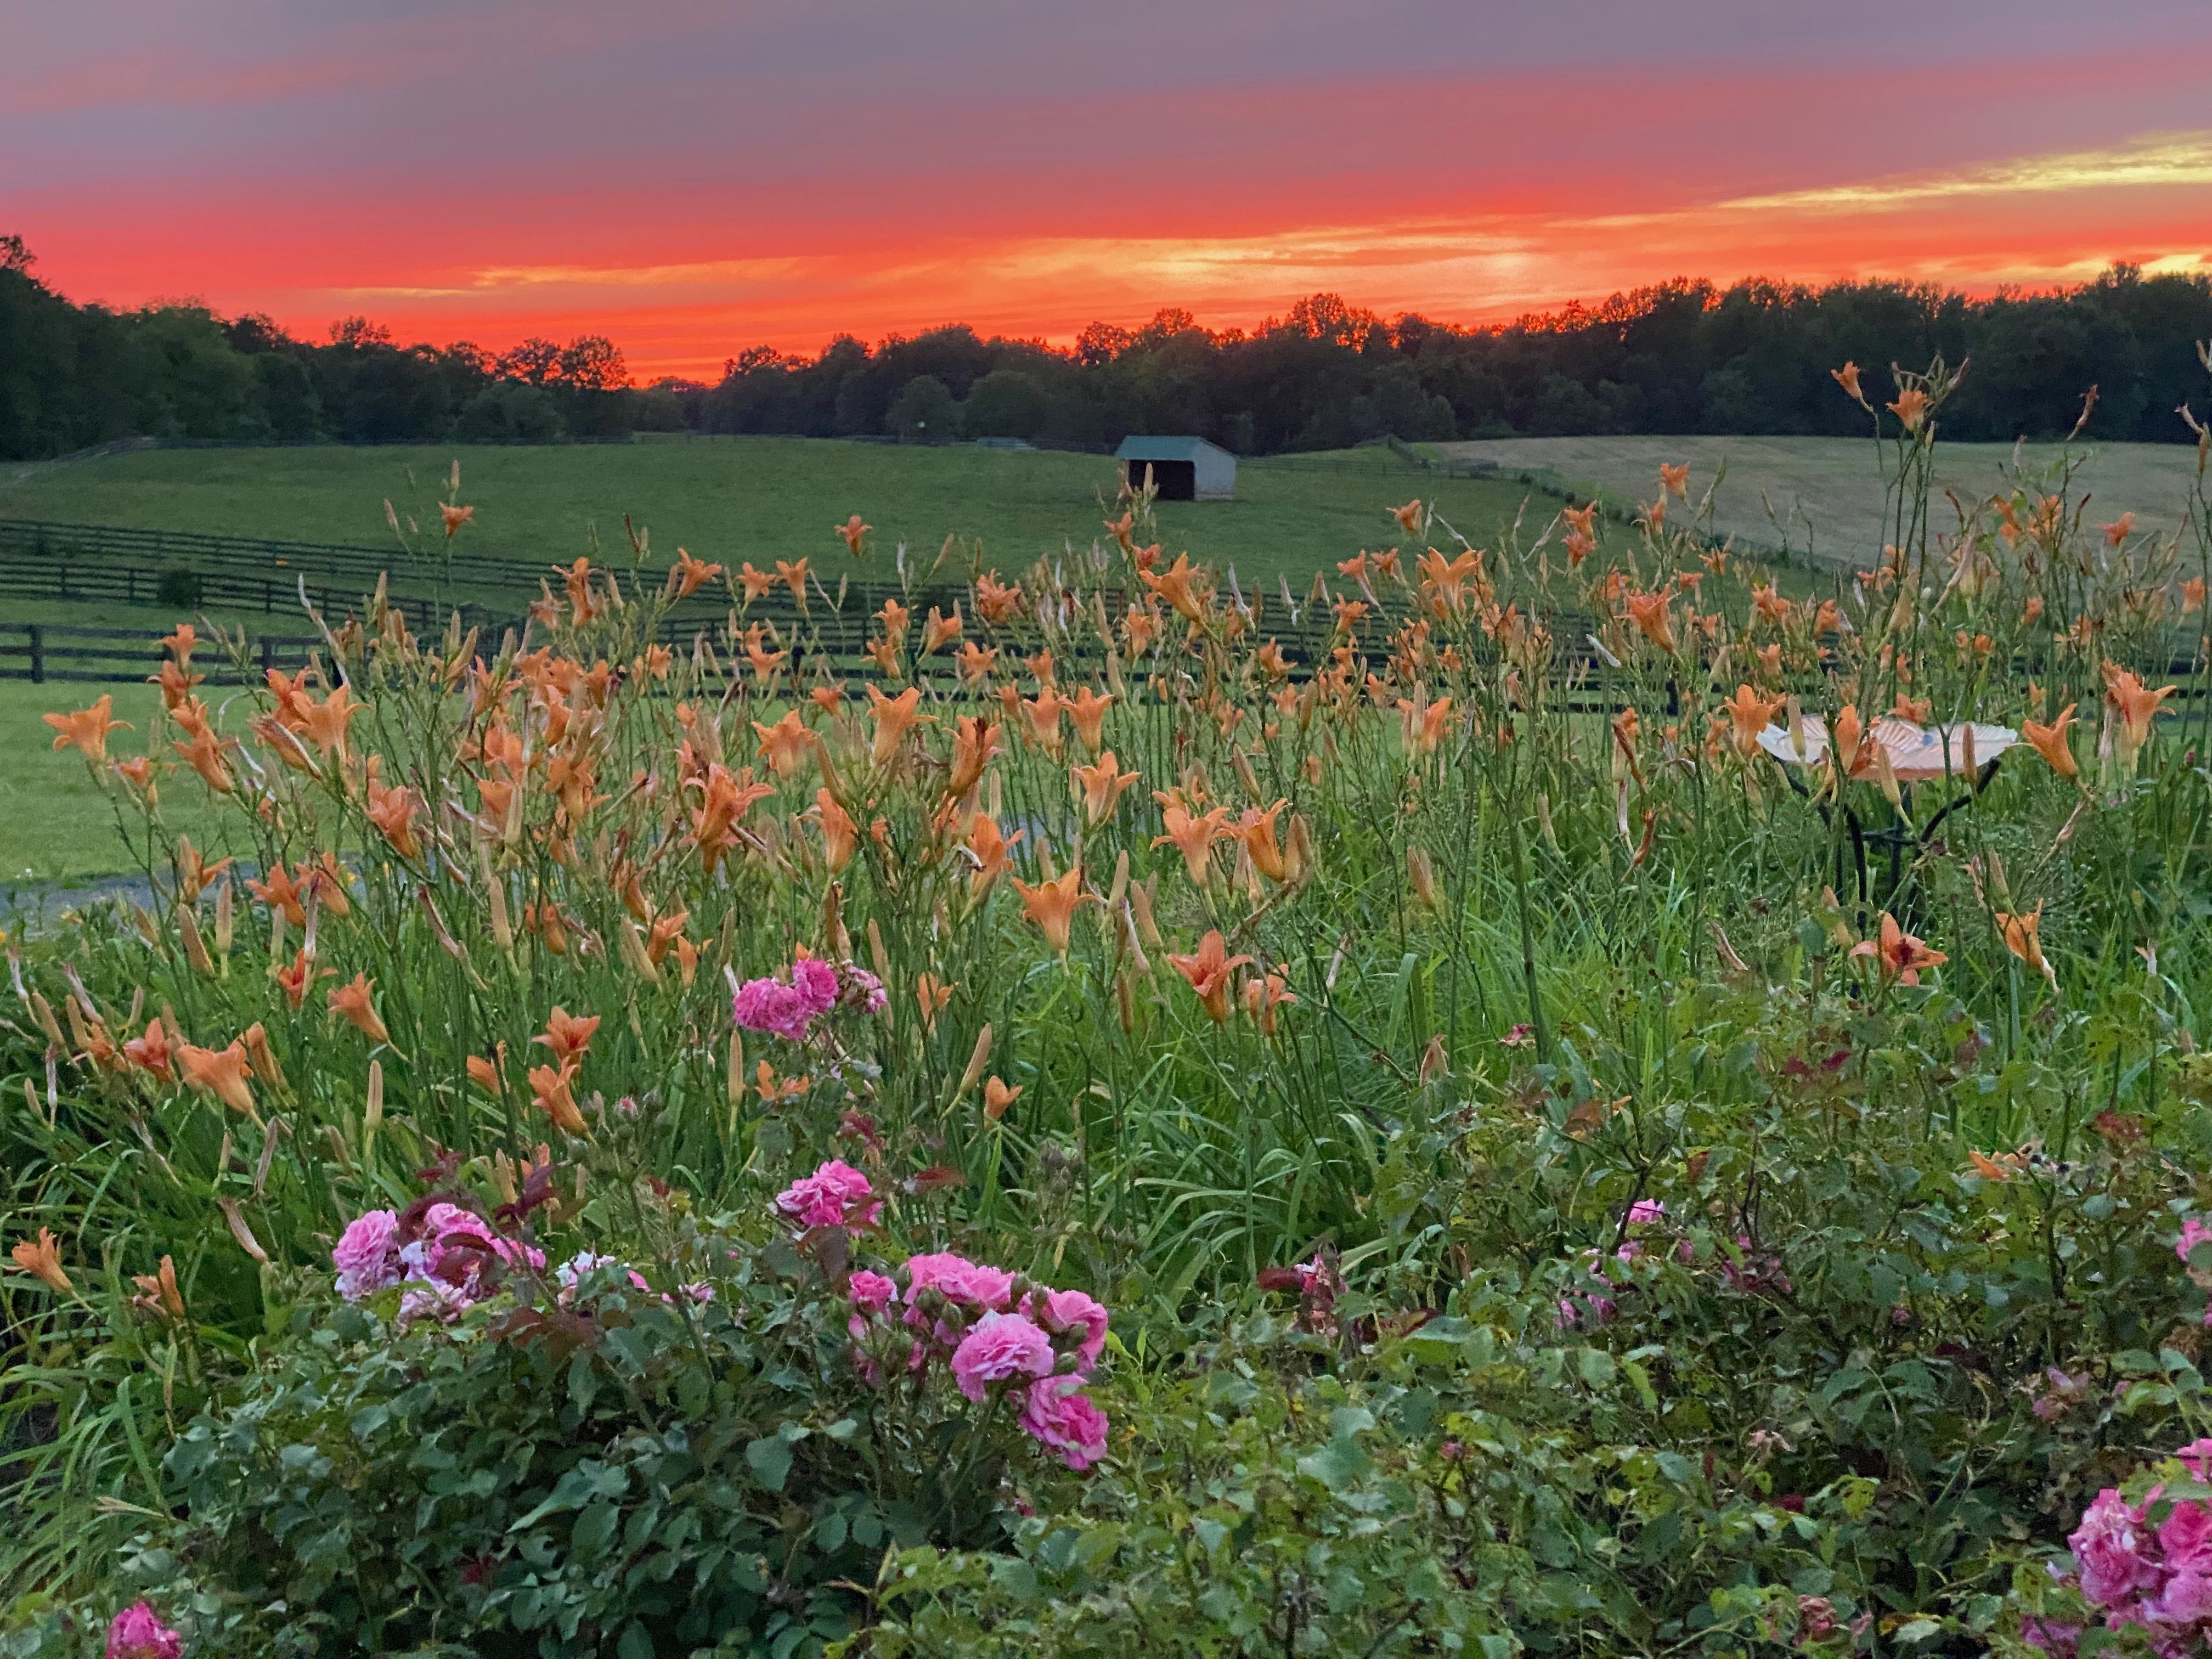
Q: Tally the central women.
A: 0